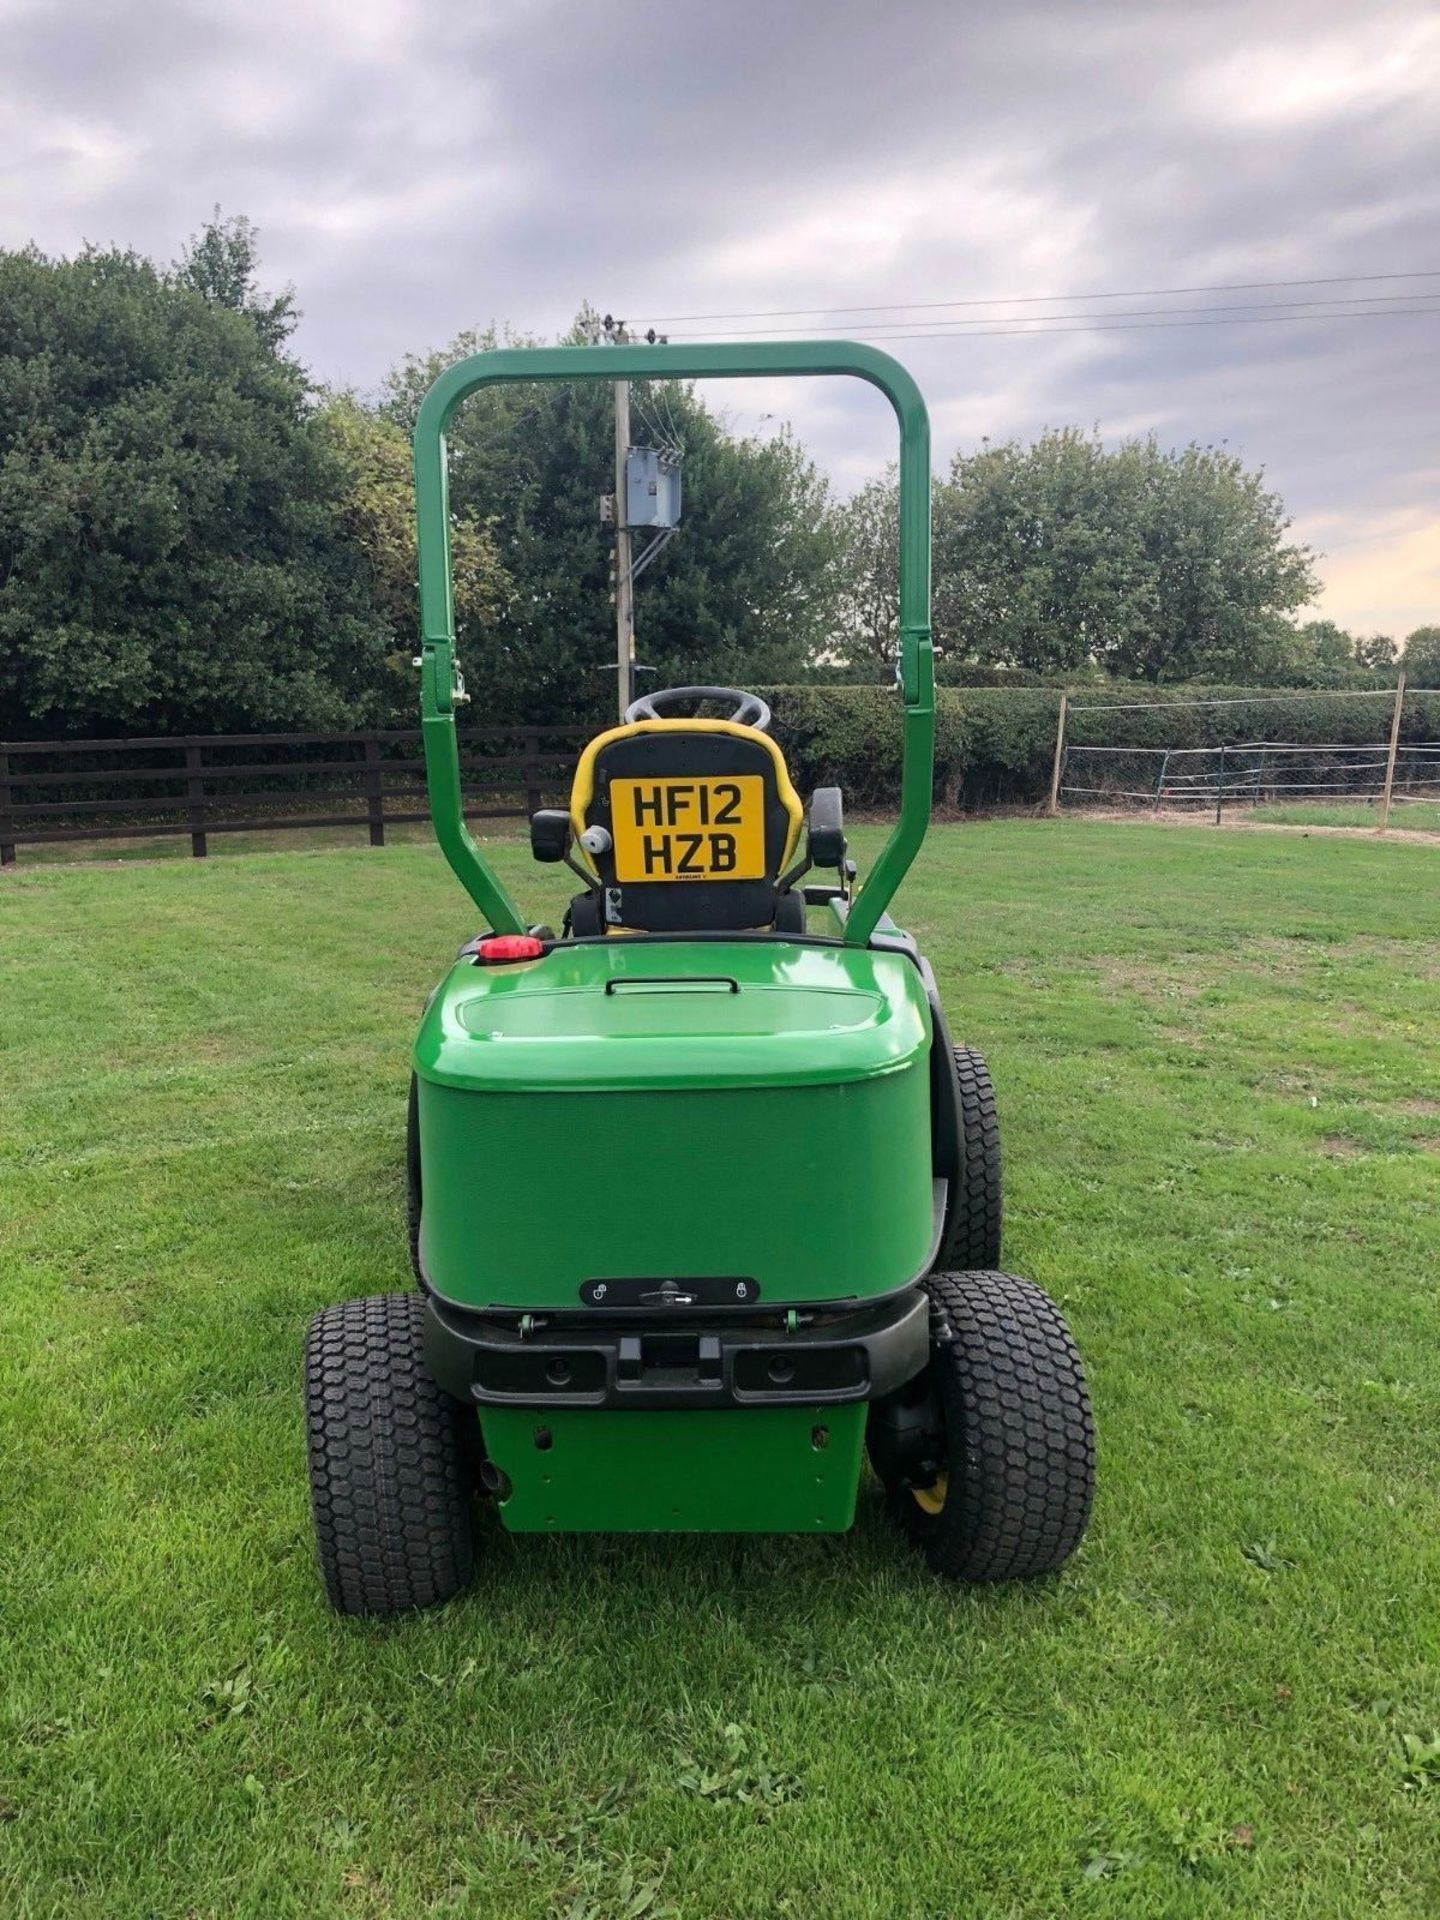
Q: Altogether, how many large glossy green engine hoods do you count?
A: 1